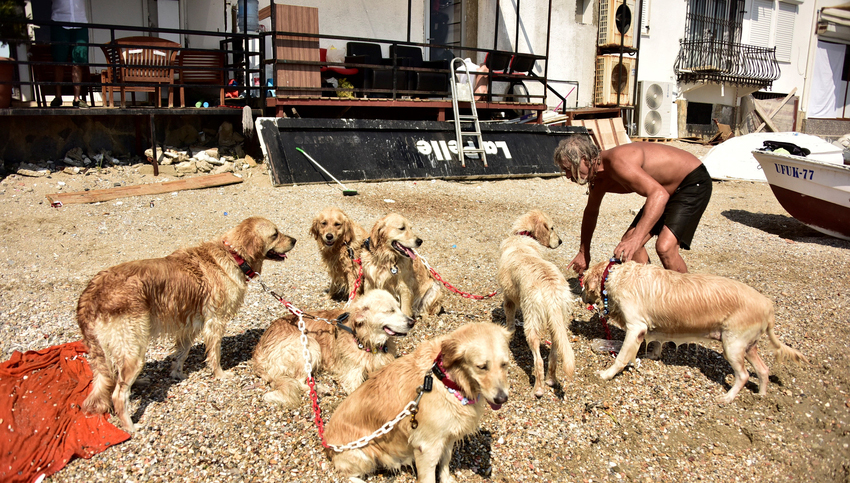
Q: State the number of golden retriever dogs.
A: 7